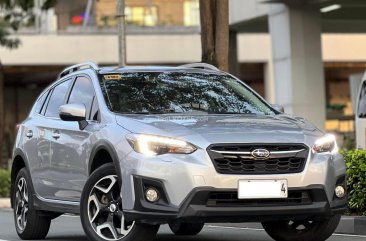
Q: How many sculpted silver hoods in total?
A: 1